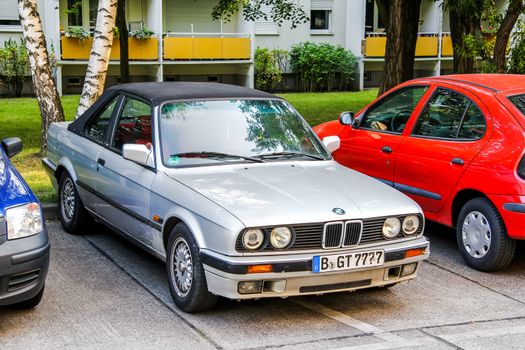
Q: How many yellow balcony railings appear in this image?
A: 4